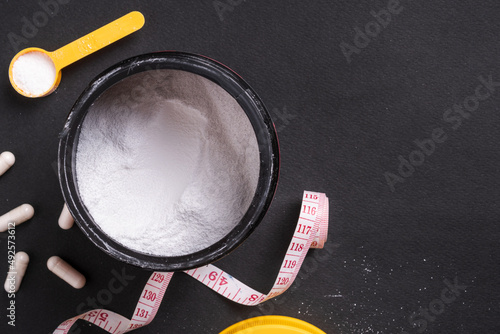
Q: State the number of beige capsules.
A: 5